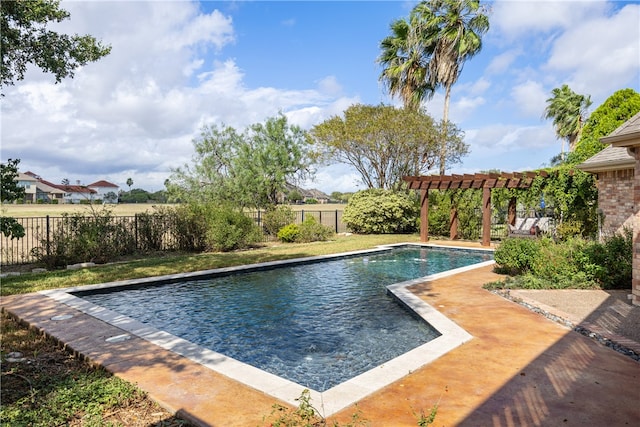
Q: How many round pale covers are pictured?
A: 2